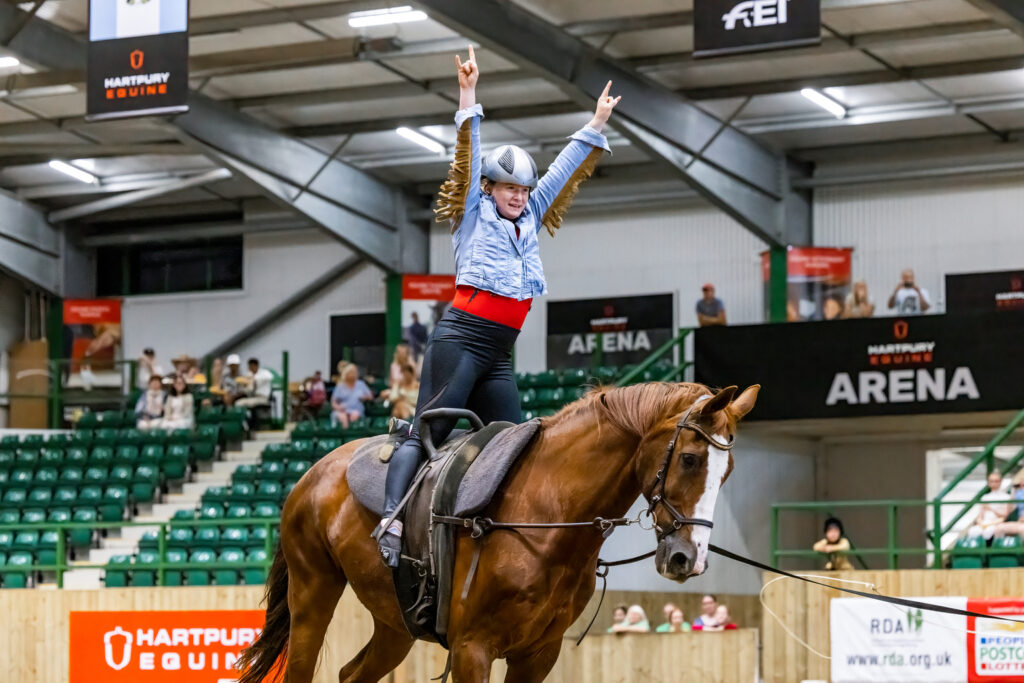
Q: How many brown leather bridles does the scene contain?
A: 1